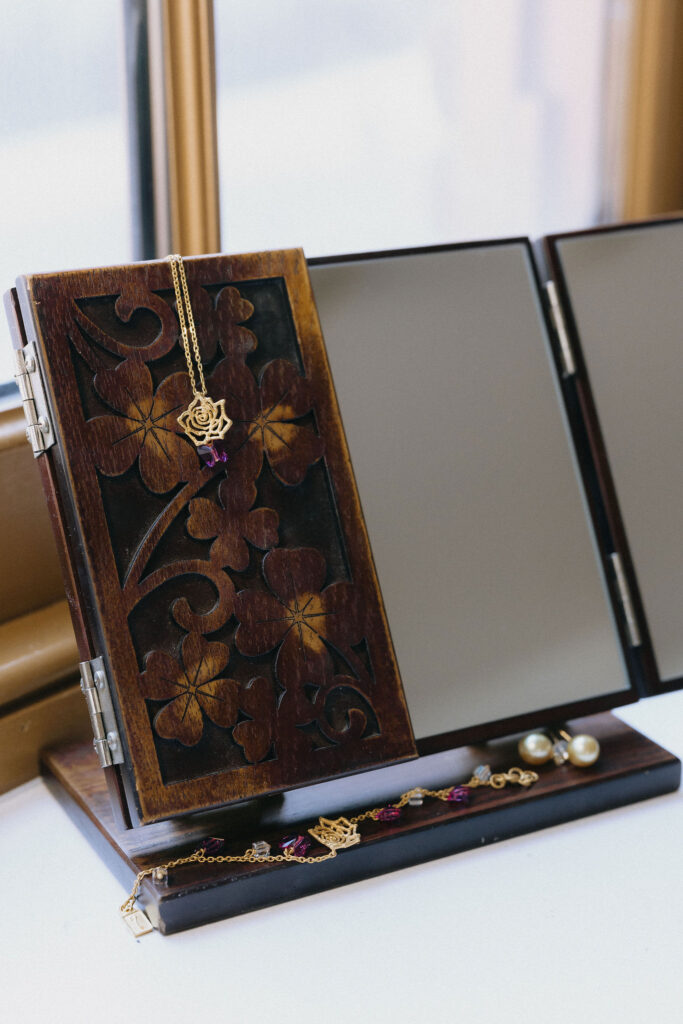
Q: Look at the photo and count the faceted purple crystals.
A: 5